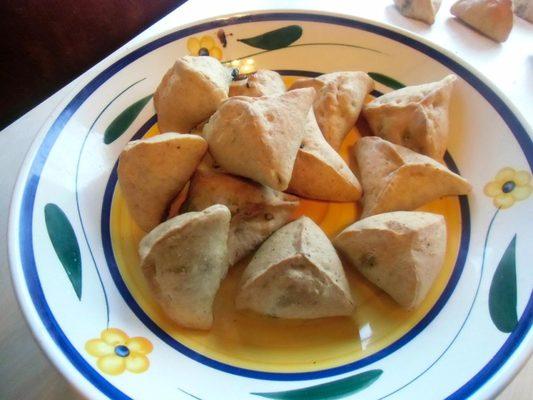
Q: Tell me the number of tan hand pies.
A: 15